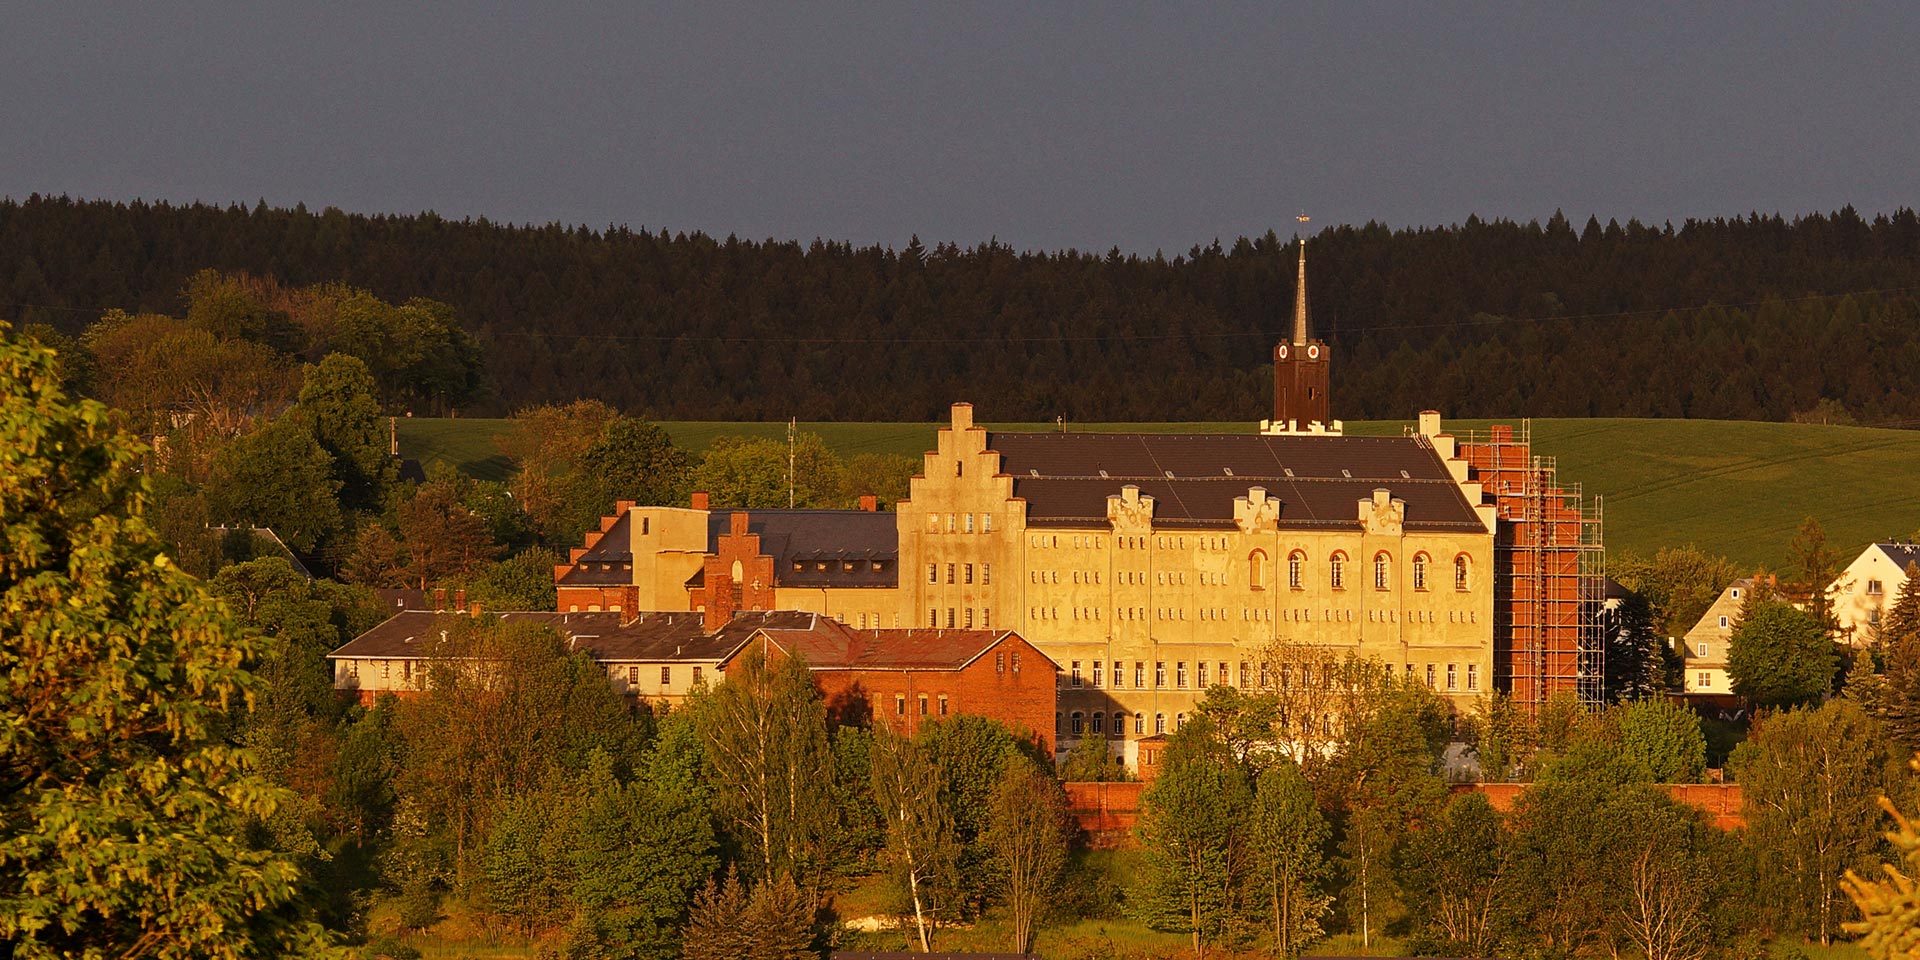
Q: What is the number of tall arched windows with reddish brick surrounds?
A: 6